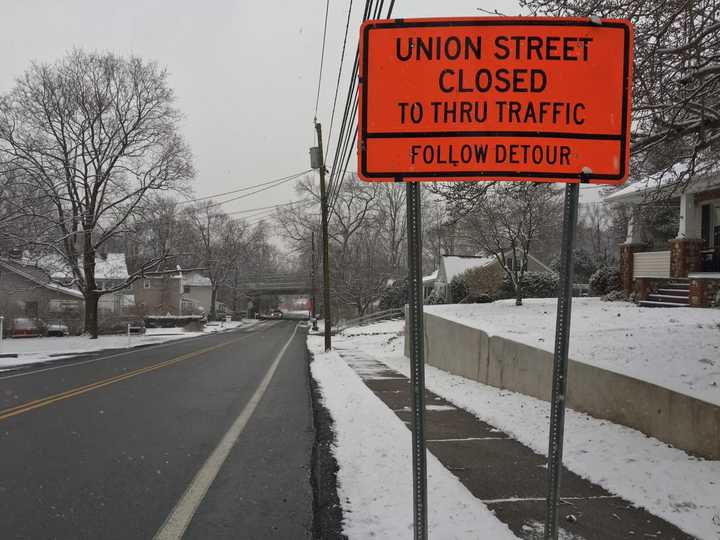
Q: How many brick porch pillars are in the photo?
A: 2